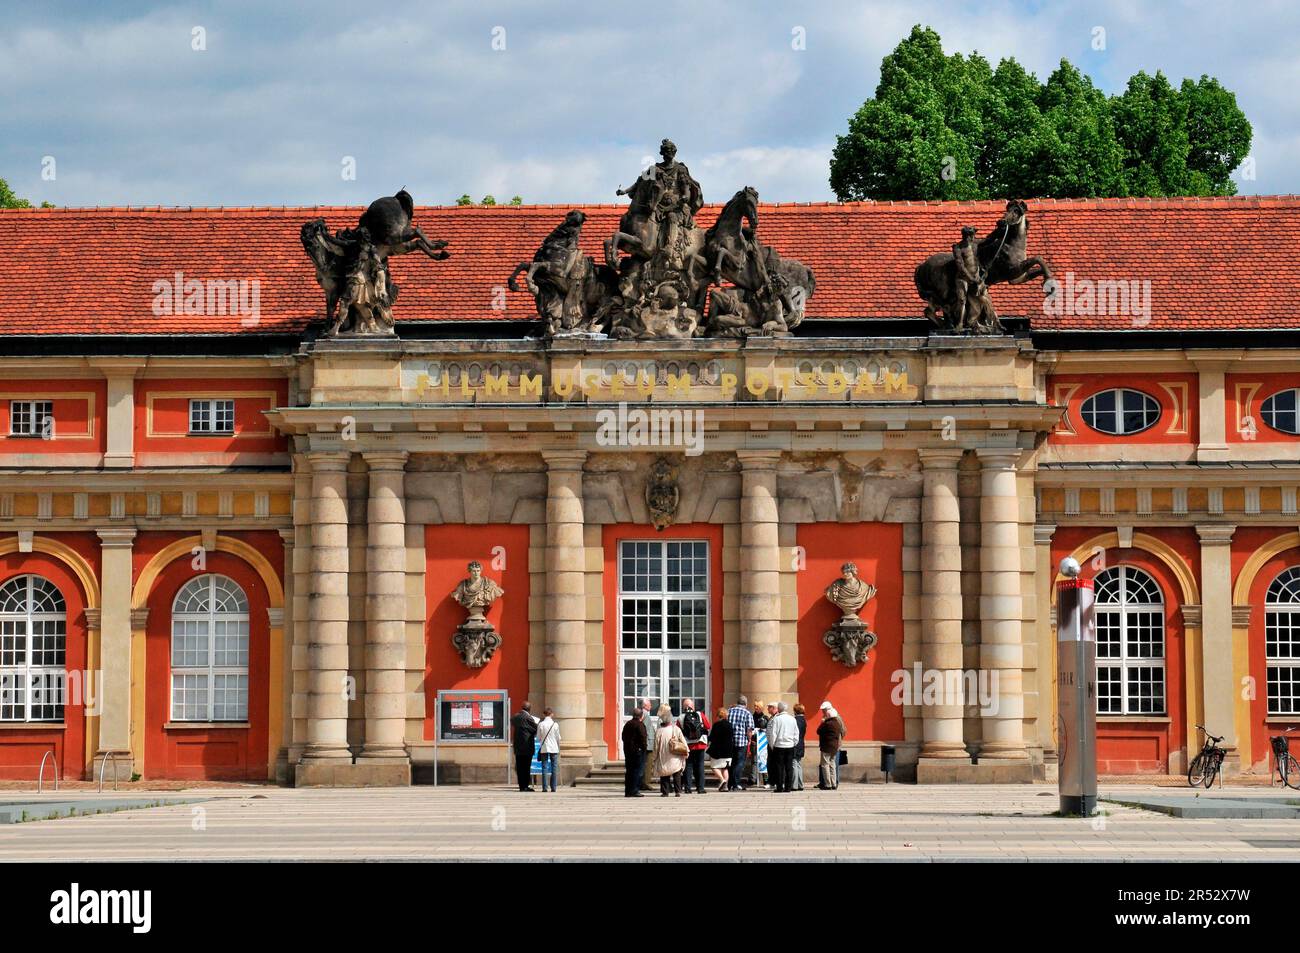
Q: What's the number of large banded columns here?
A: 6